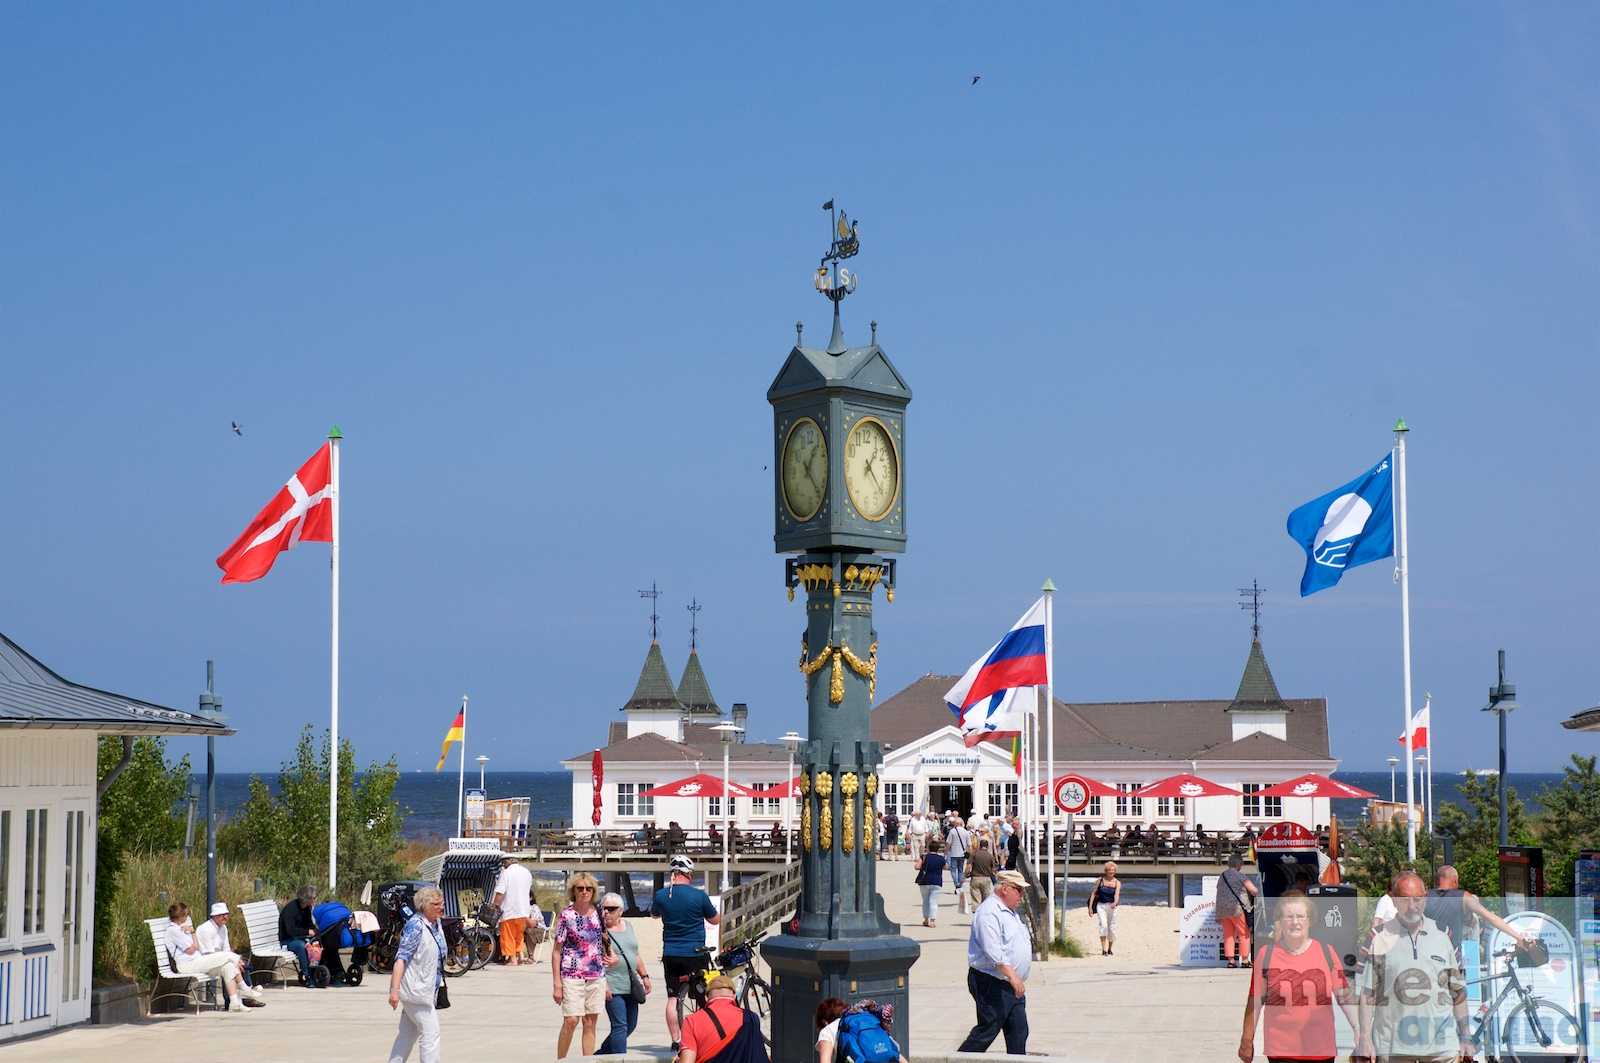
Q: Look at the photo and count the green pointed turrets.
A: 3